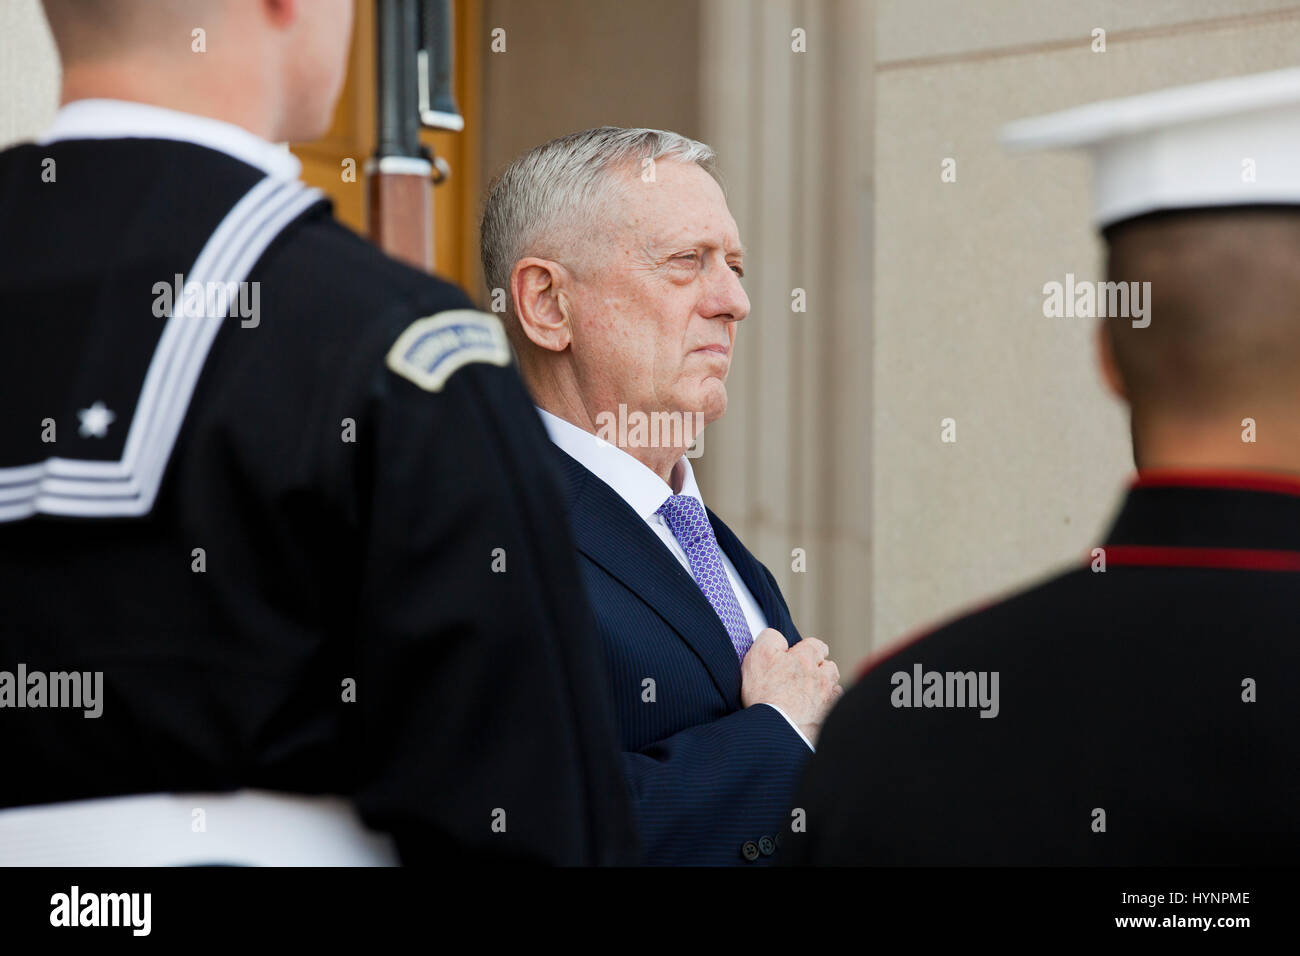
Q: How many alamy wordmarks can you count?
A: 6